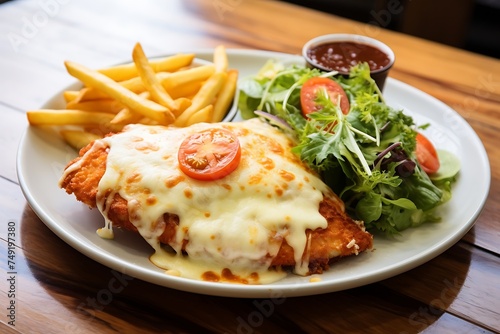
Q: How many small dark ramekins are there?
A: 1